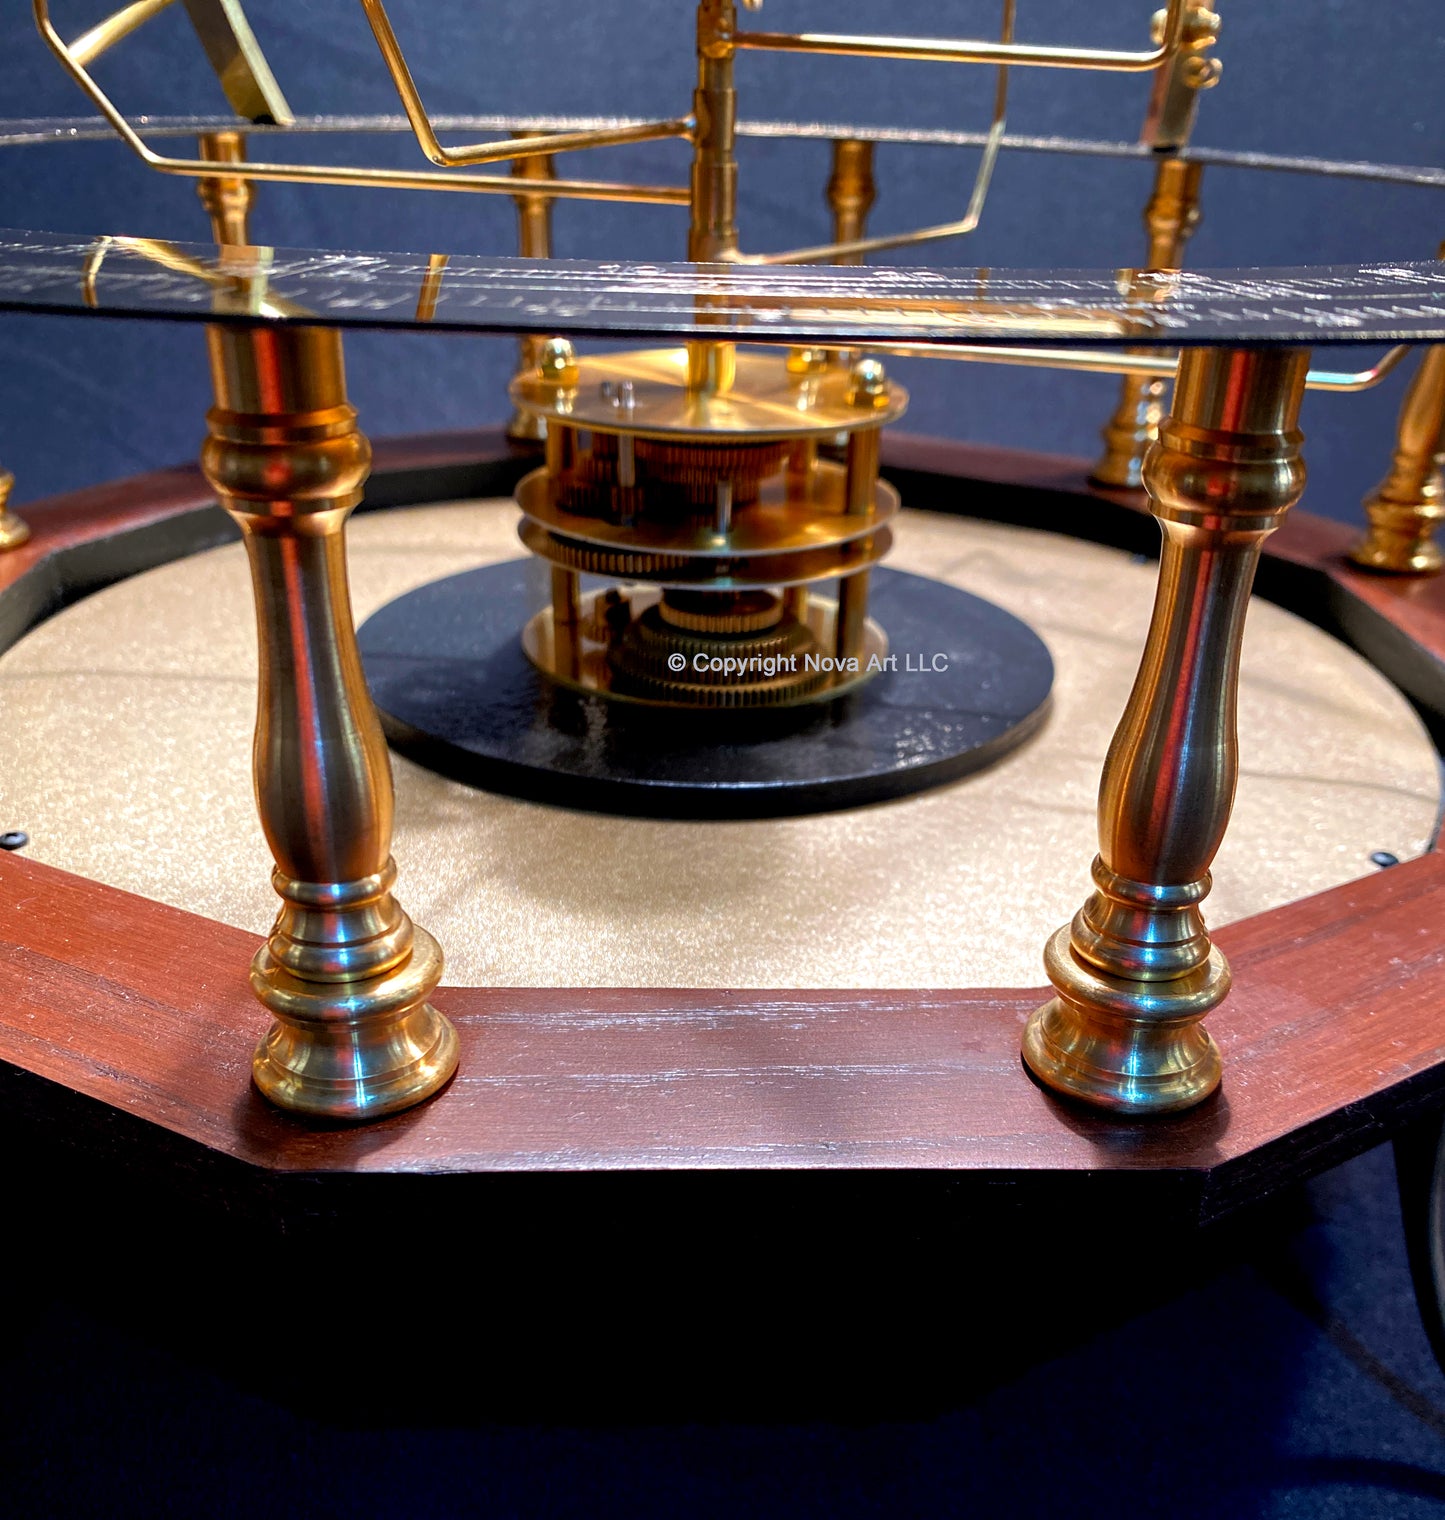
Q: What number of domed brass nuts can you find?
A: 3